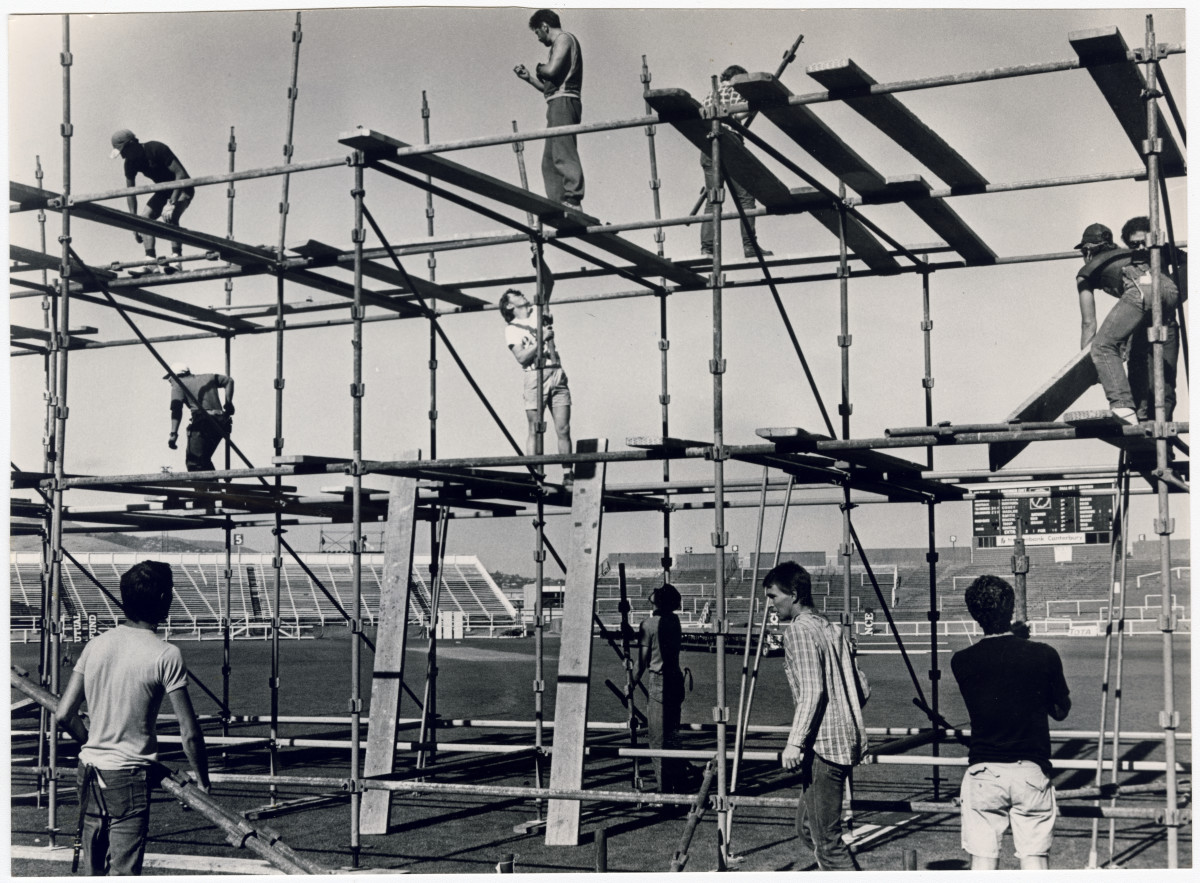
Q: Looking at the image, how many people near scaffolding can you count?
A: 11